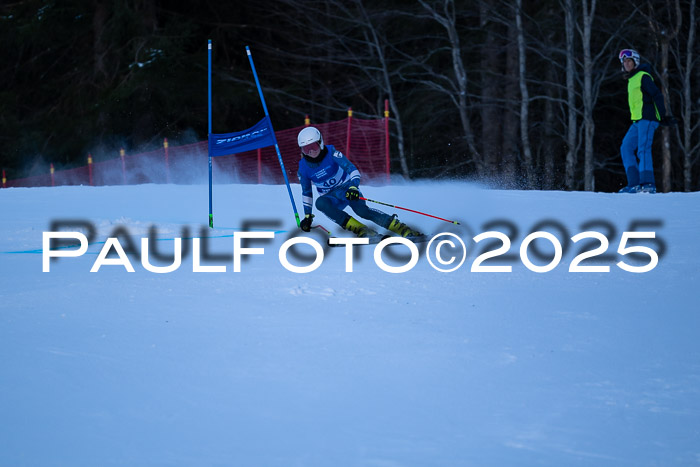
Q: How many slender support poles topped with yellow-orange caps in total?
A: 8